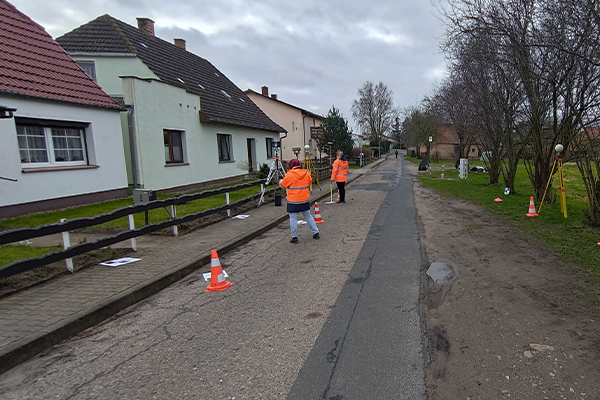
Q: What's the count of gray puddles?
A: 1